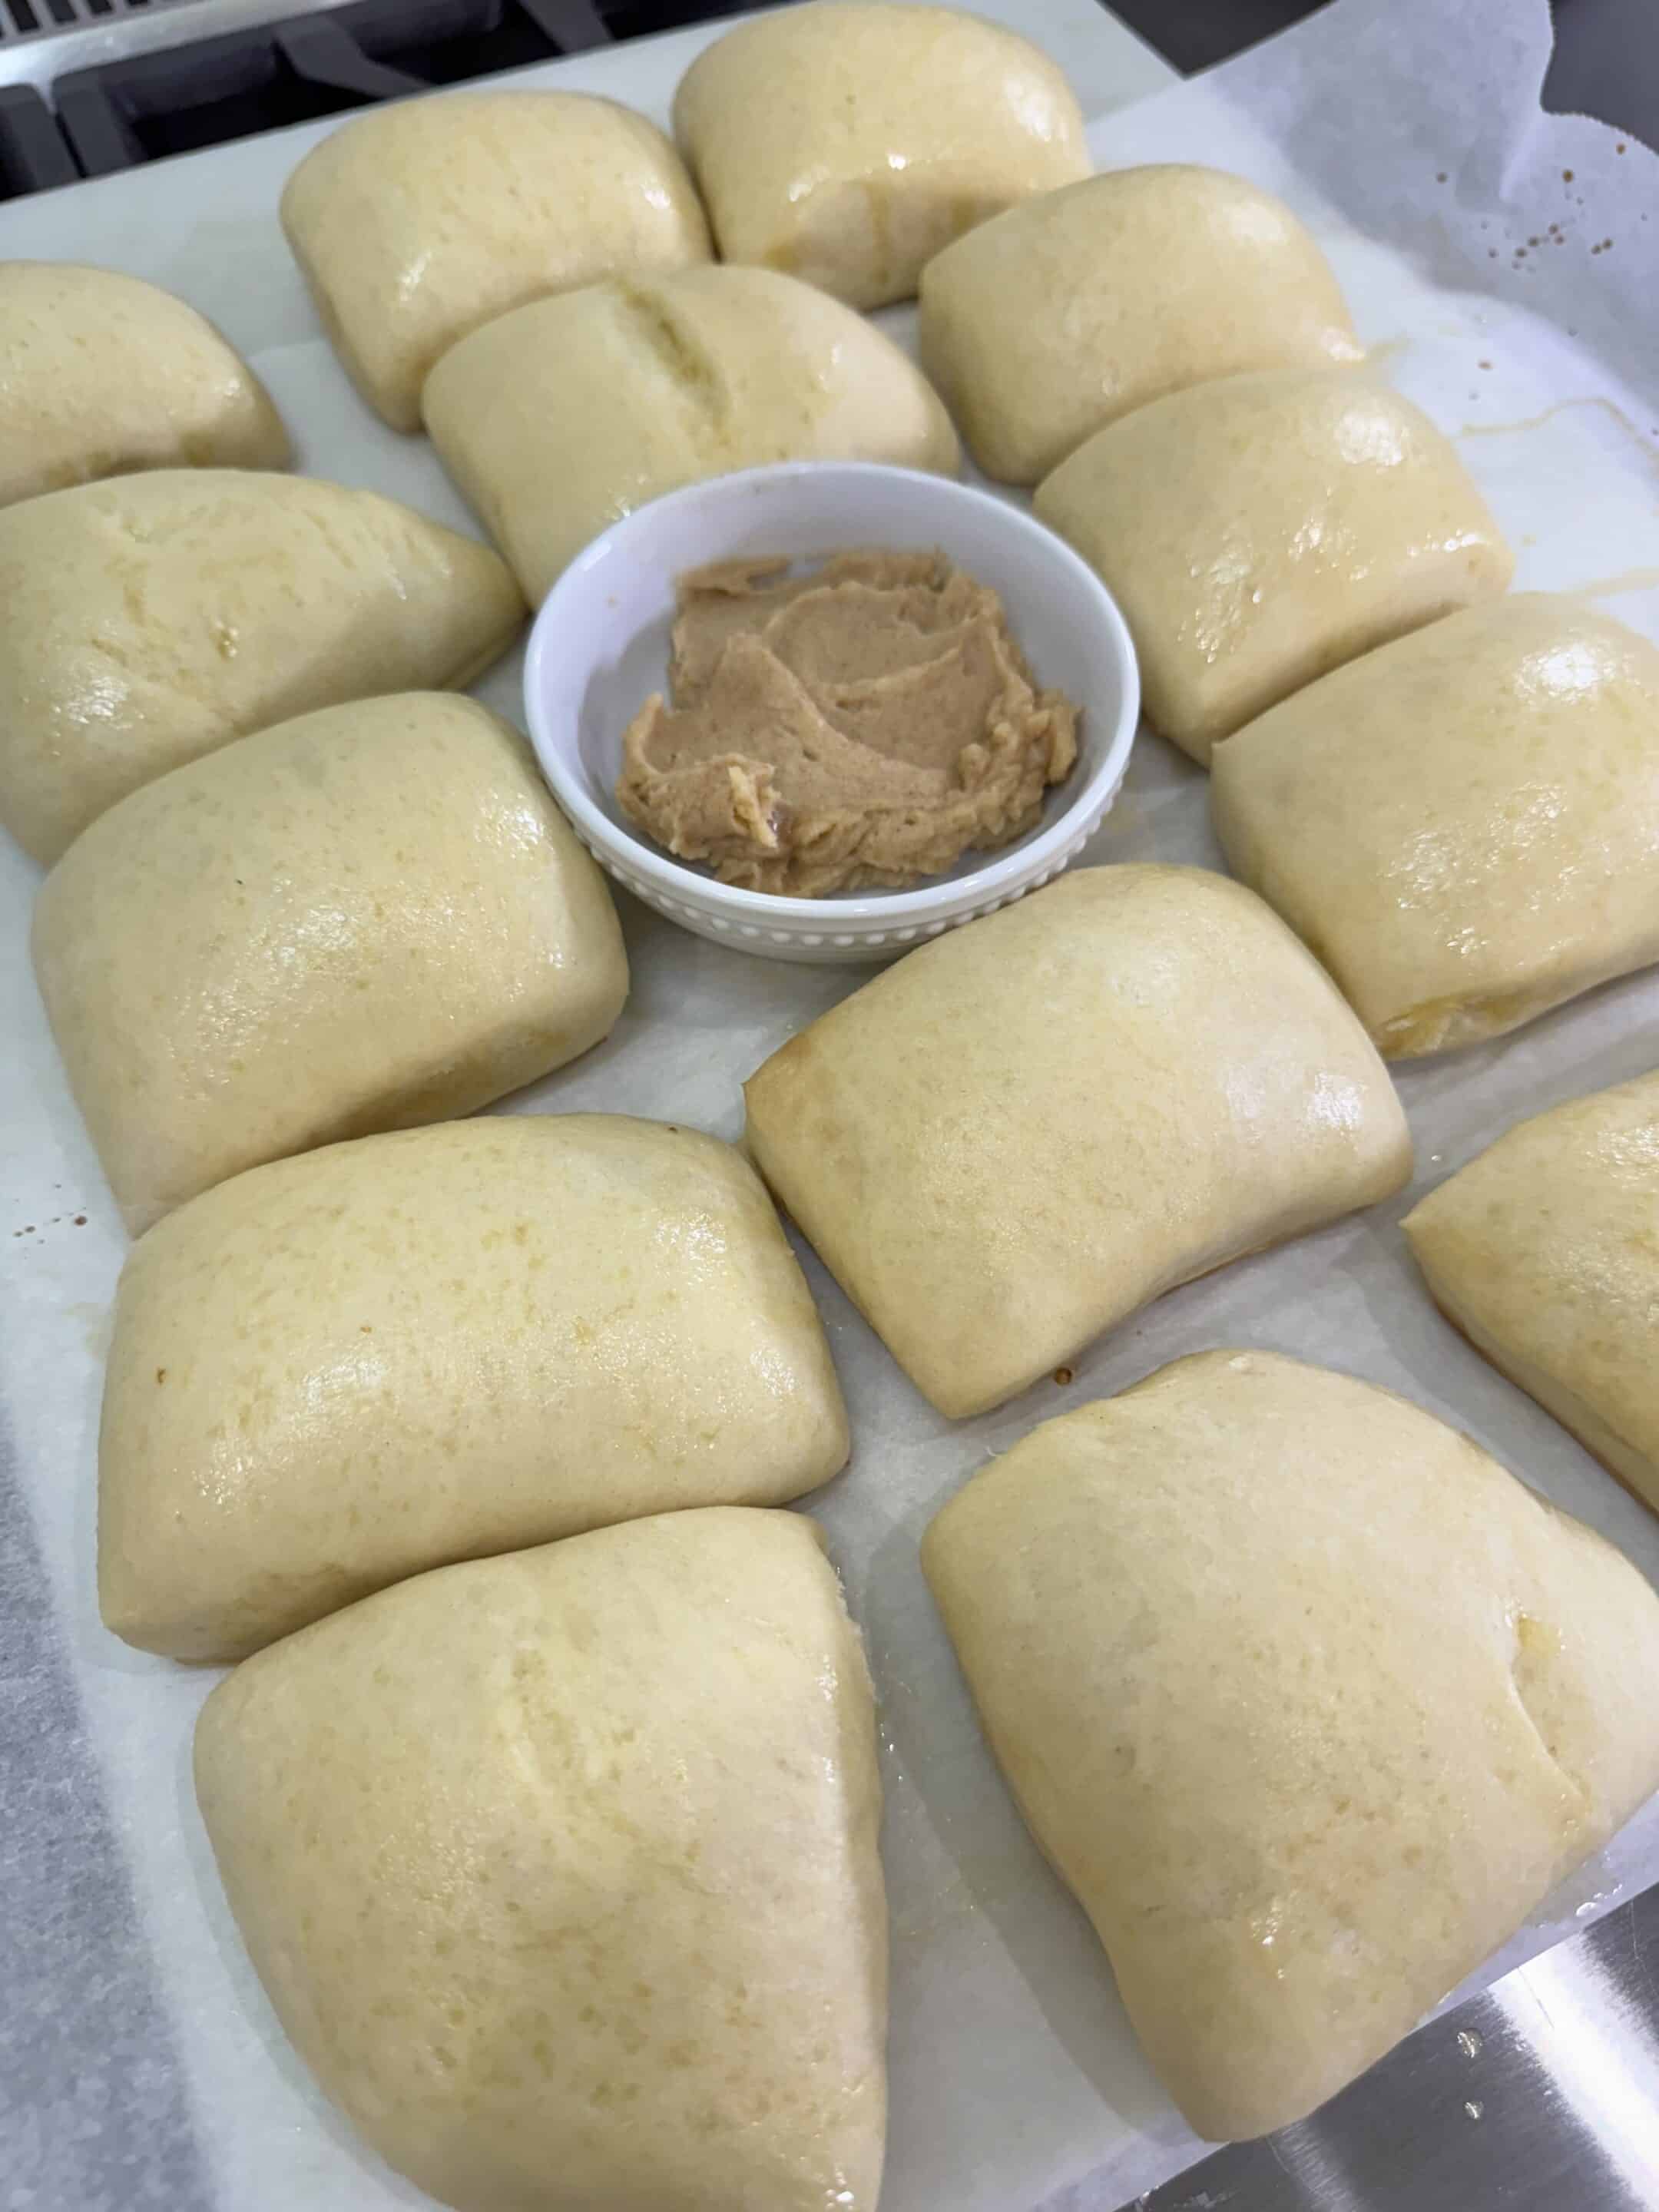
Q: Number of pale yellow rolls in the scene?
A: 14